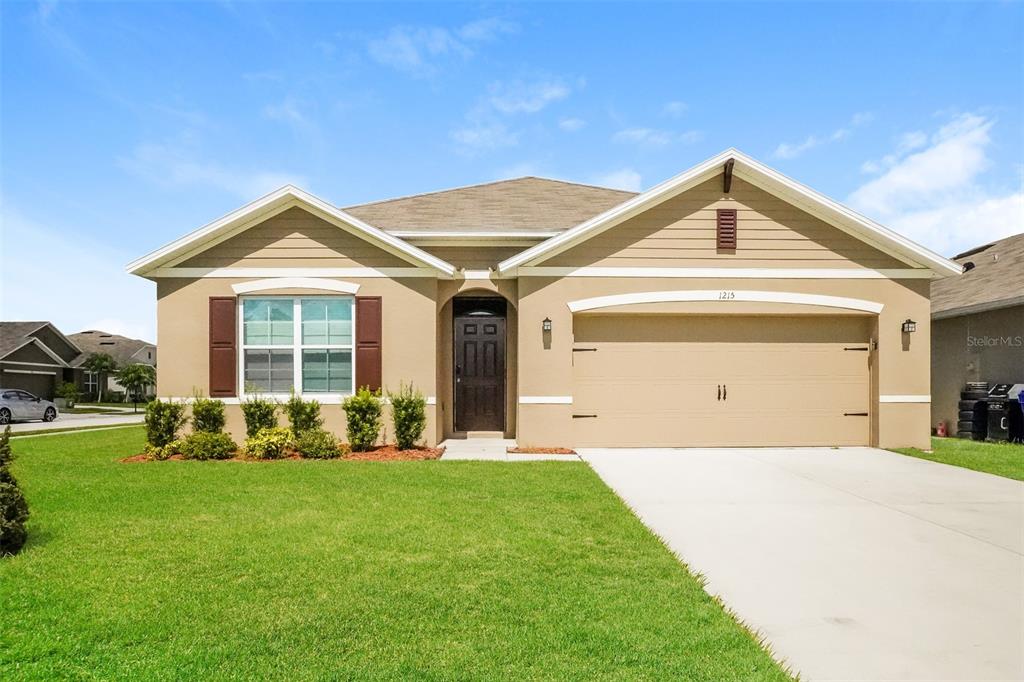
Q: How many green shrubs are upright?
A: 6